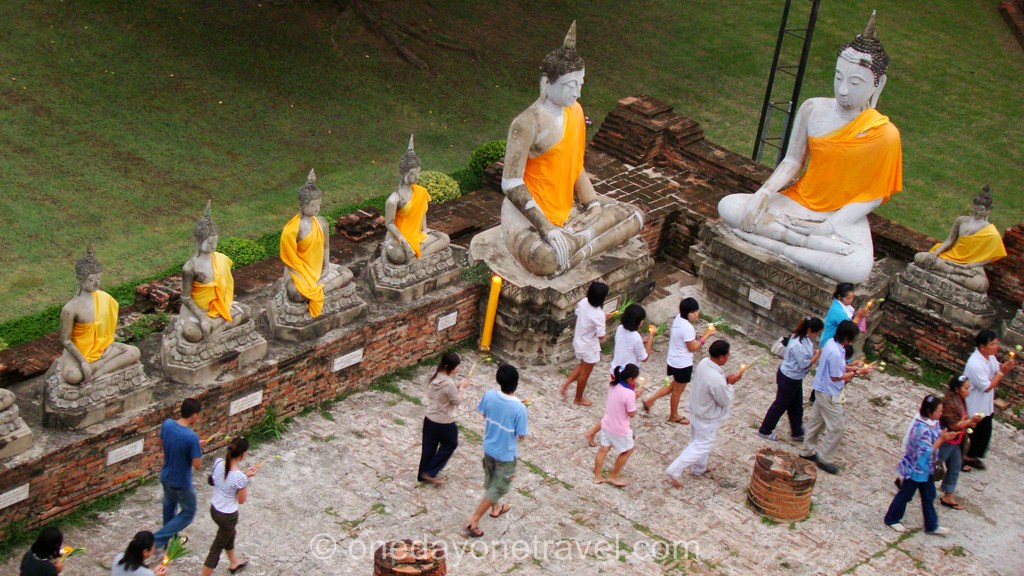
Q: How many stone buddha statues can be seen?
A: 7